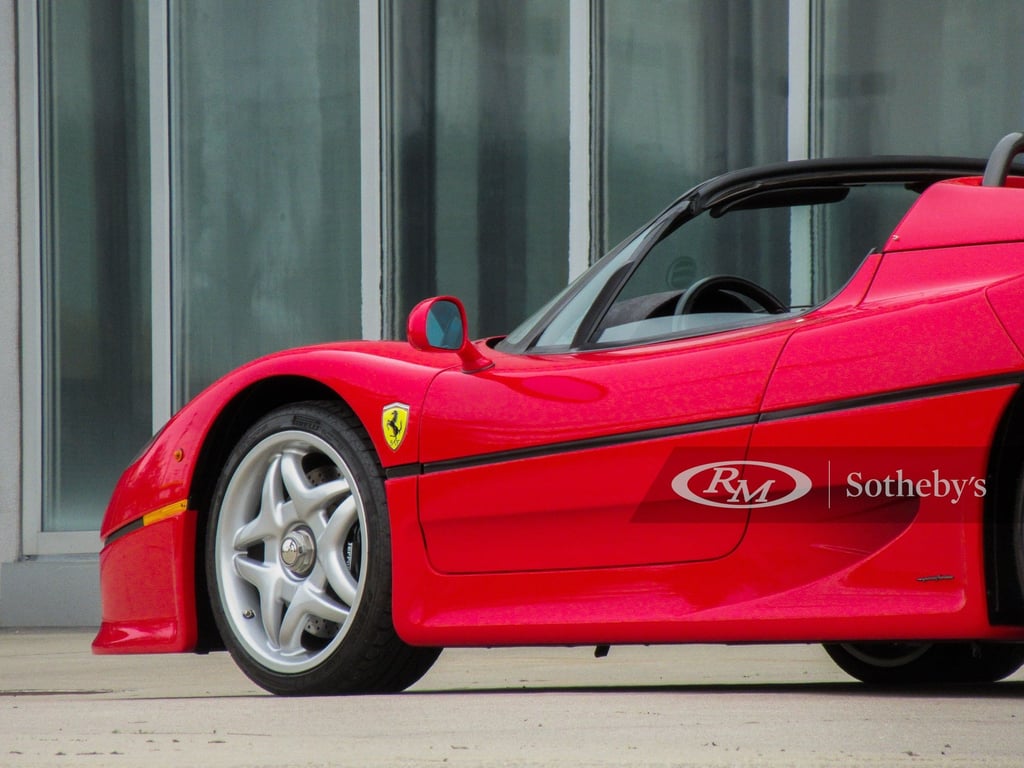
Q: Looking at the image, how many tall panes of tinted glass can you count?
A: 5